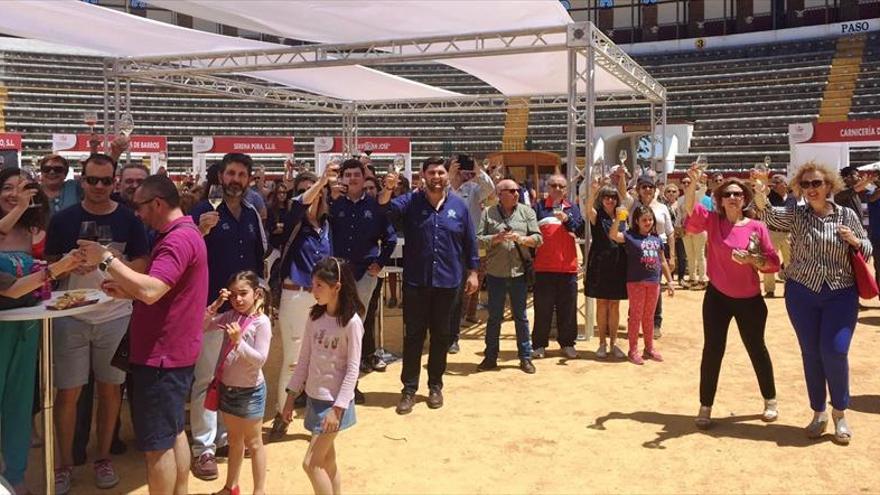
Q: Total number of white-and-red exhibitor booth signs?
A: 5